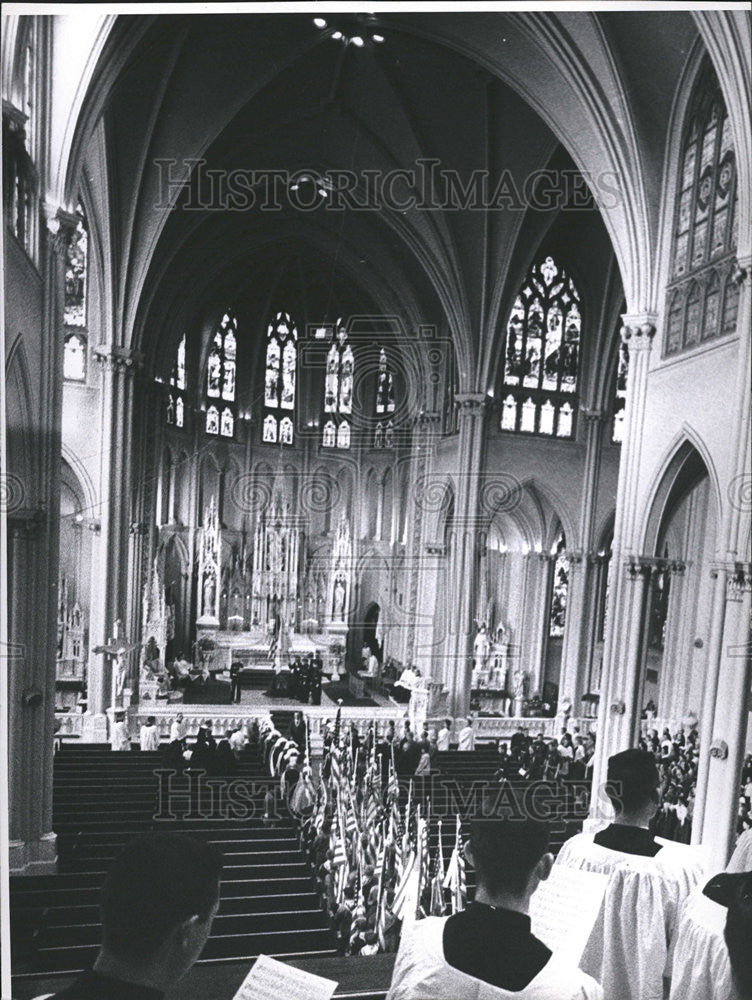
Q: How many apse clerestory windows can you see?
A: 5